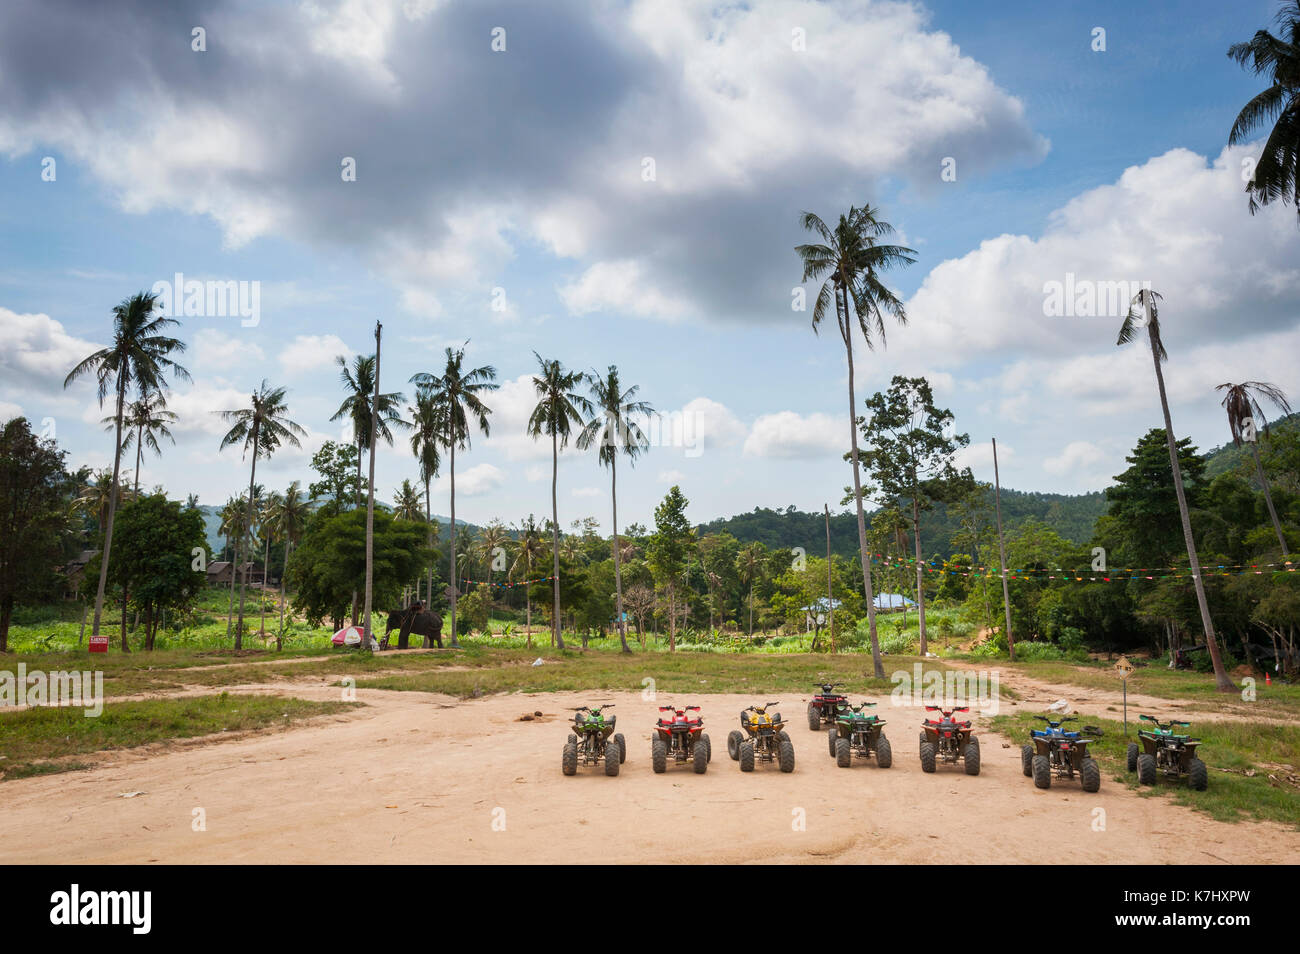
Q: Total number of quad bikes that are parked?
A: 8